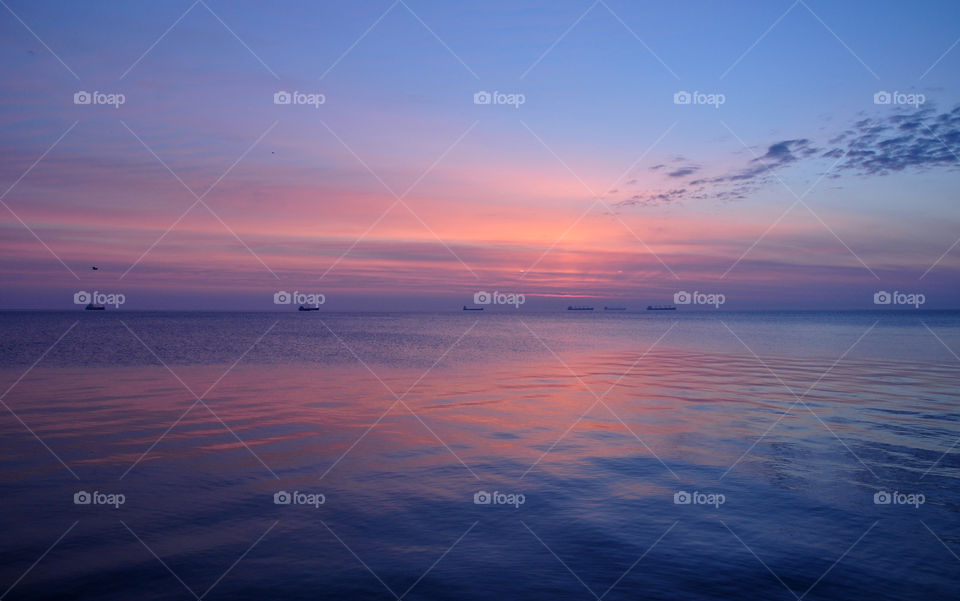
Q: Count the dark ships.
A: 6